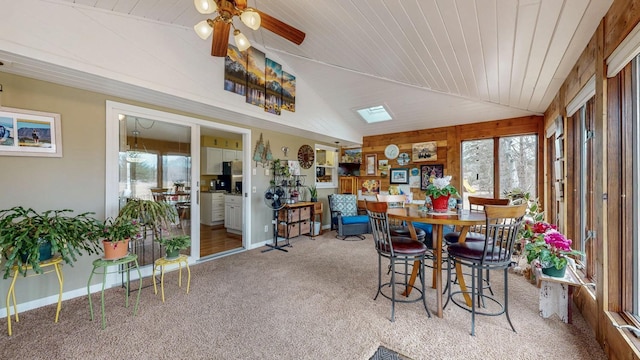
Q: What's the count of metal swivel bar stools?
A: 4